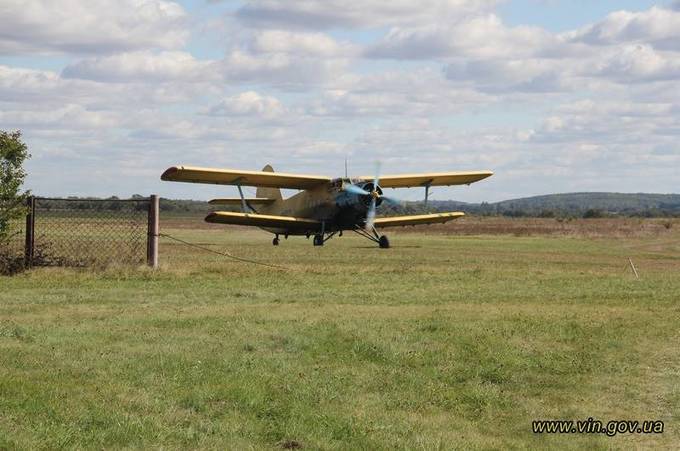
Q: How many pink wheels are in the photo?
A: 0